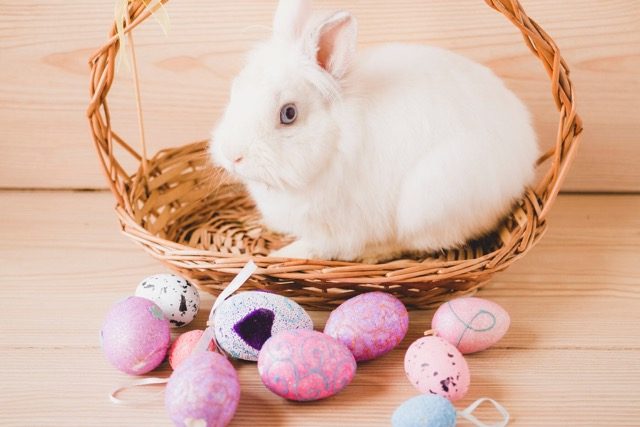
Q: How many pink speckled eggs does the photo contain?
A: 1